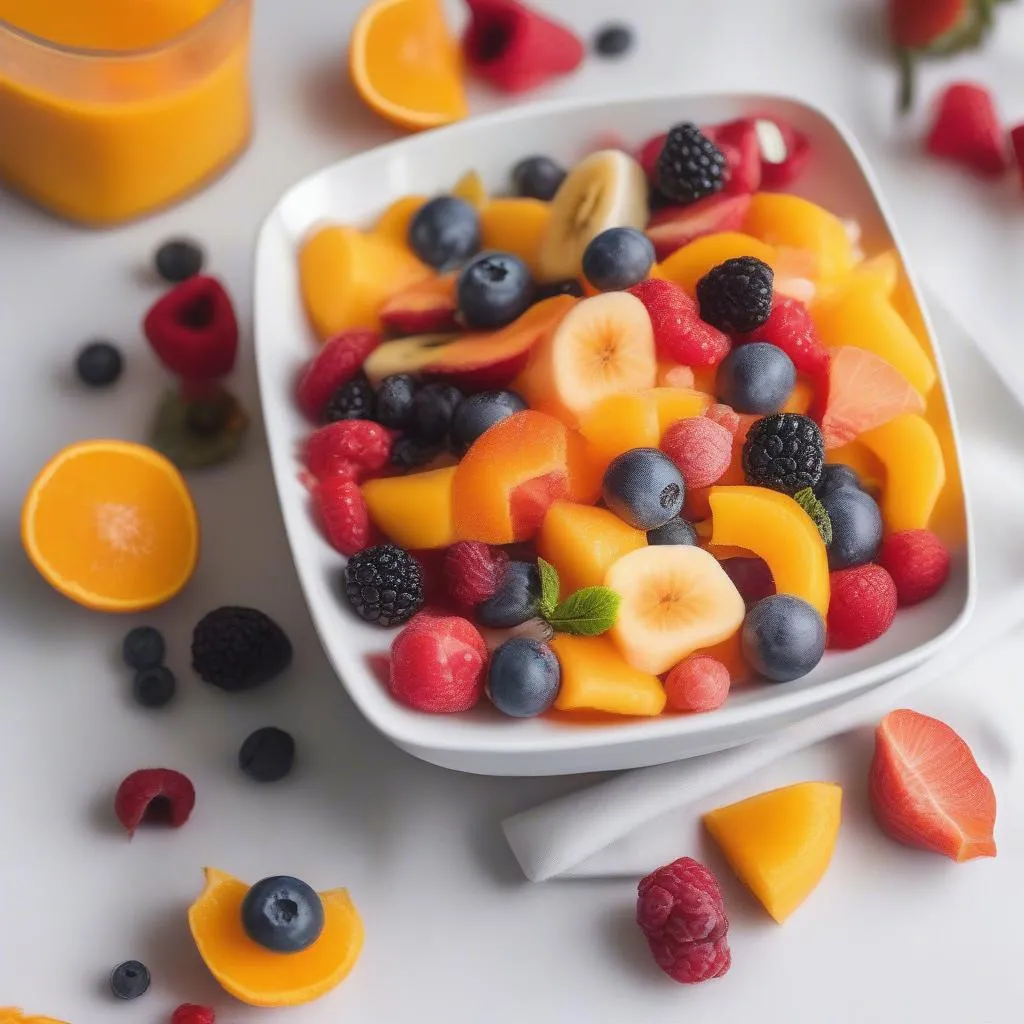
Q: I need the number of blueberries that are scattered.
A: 8